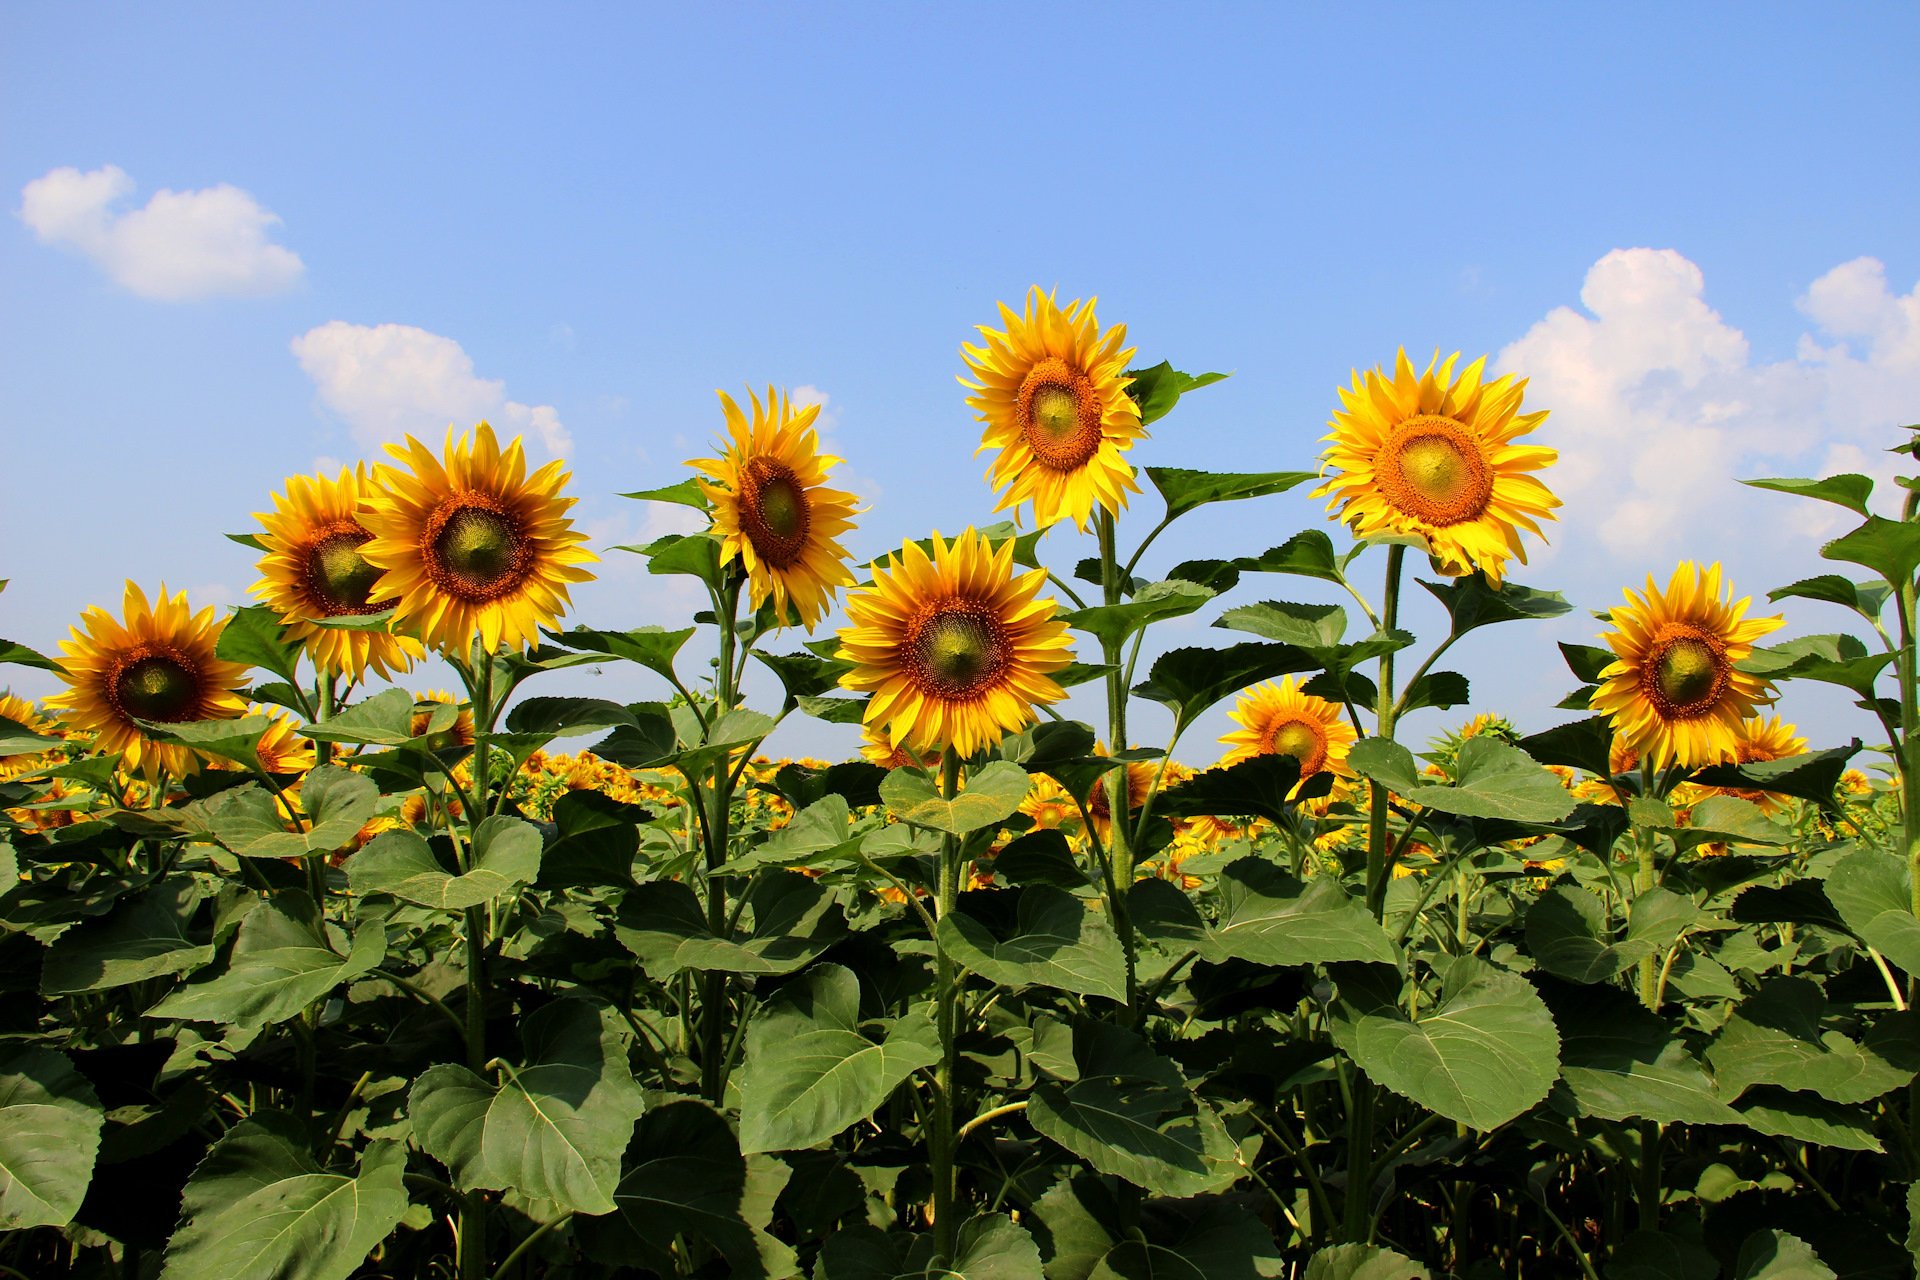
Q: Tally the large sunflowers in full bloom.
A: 8